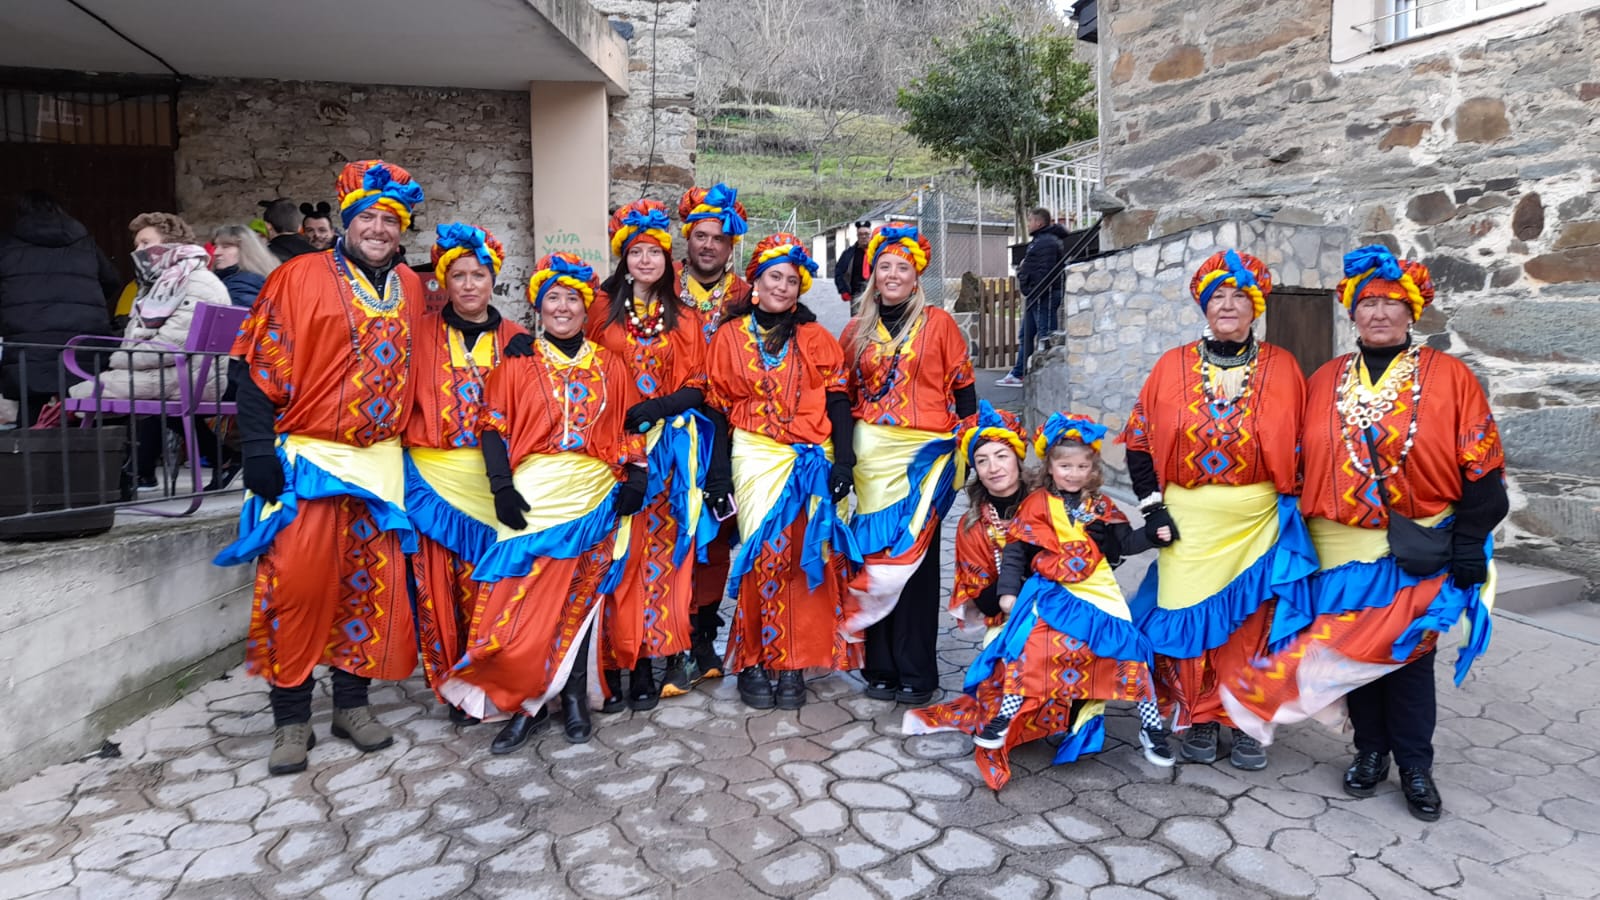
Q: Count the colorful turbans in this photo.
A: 11